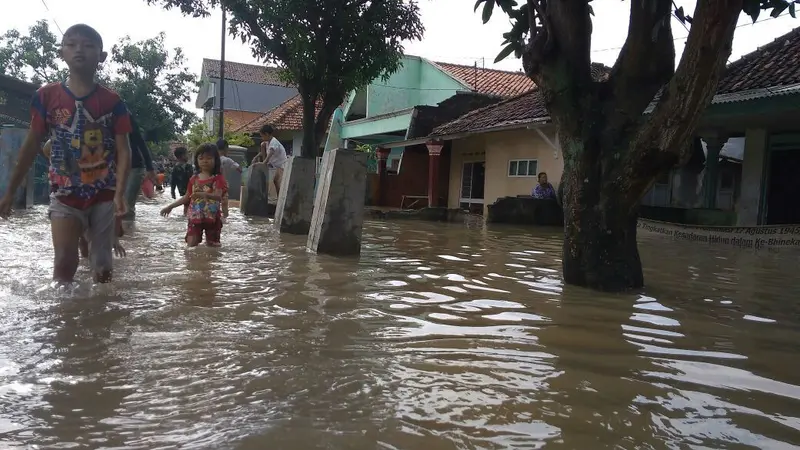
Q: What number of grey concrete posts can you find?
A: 3